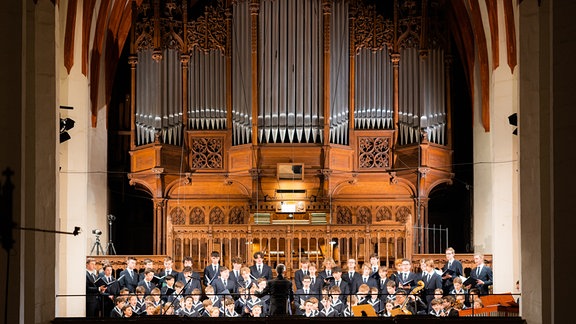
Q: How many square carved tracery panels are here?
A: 2